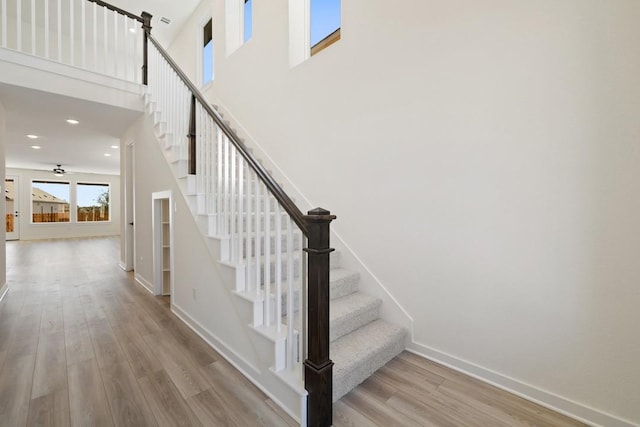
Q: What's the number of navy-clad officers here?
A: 0